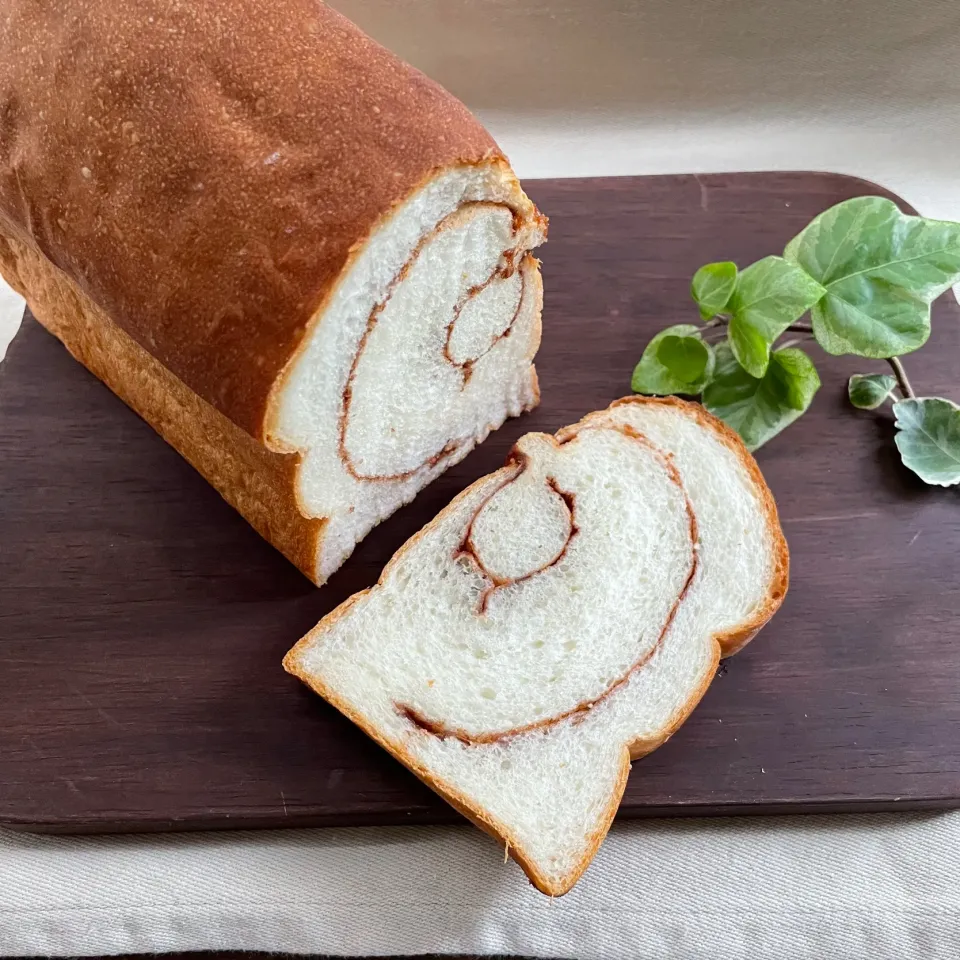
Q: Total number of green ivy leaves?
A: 7